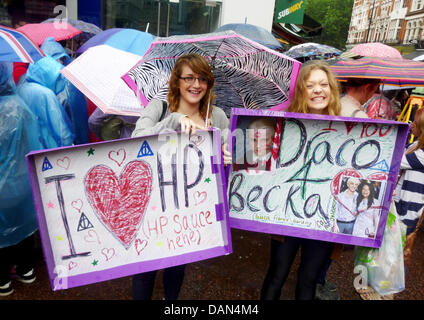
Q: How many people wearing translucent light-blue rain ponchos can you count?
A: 3